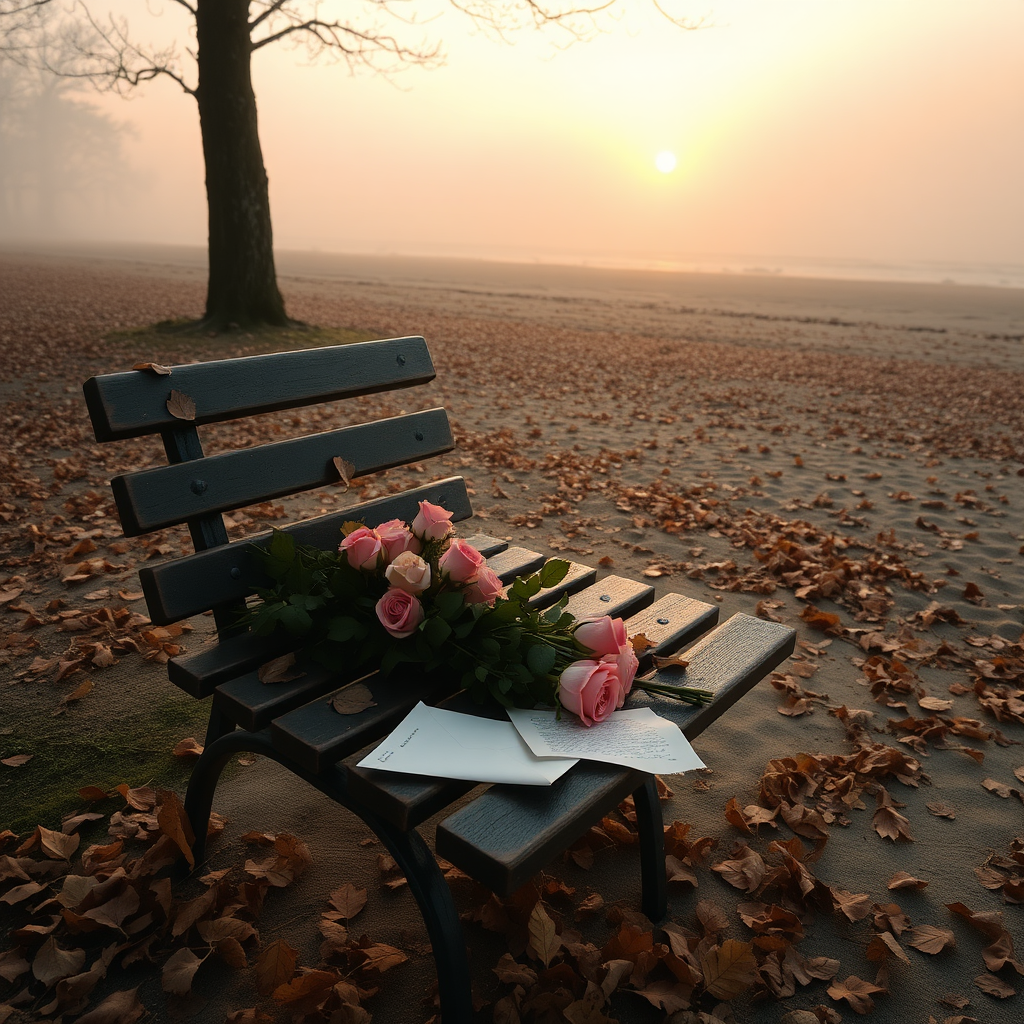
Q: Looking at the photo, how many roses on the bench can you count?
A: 10